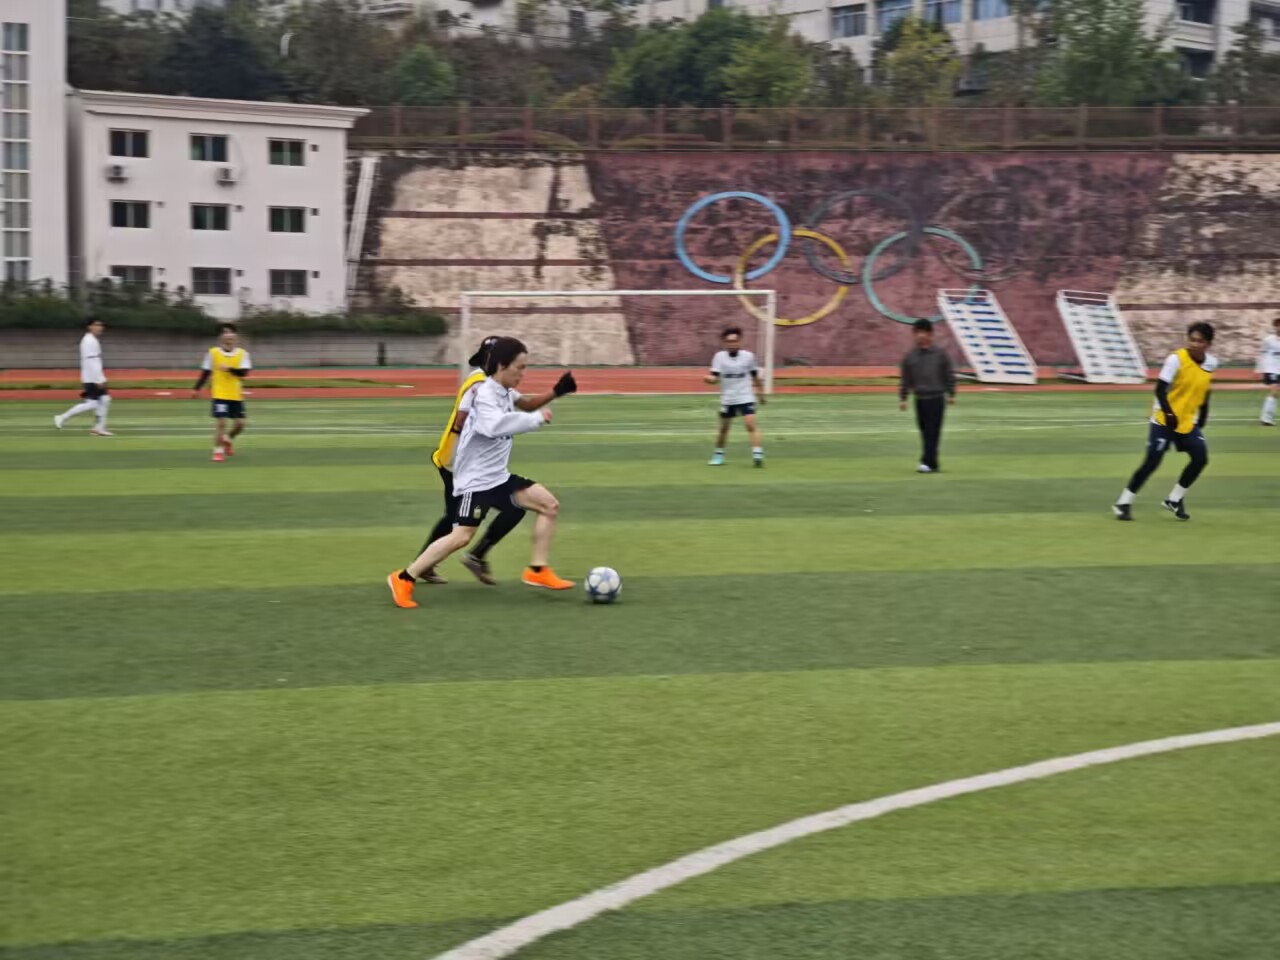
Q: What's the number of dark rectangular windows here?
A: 9